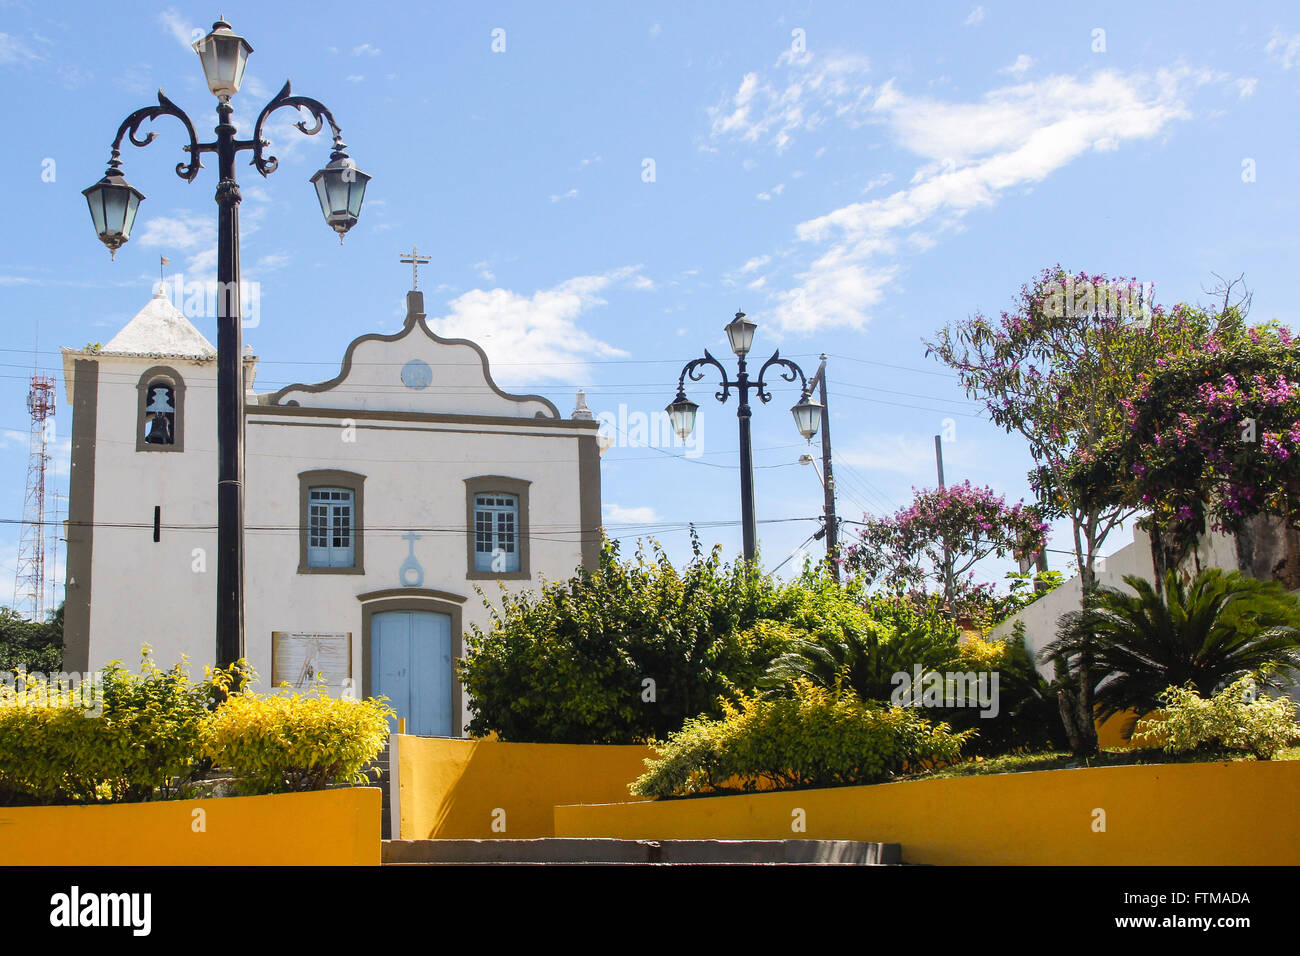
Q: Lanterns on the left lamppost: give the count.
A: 3